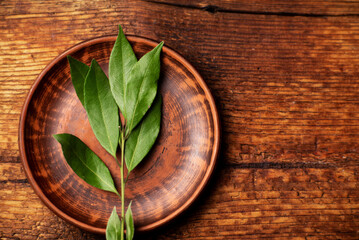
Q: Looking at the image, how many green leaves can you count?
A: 8